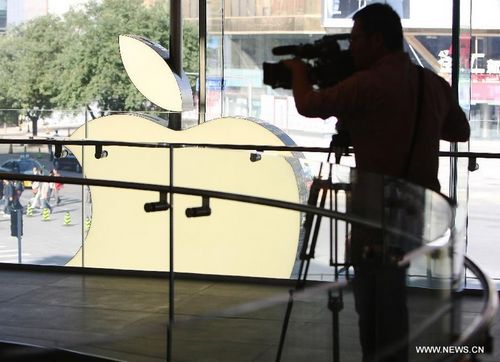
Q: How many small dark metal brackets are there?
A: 6